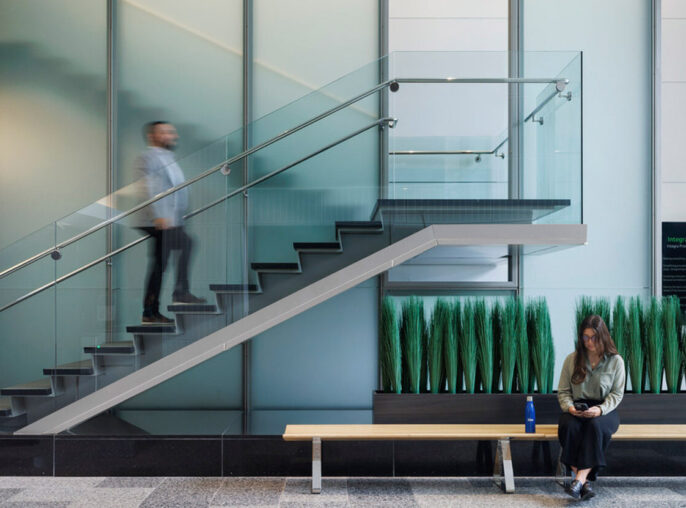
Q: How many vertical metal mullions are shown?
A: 5